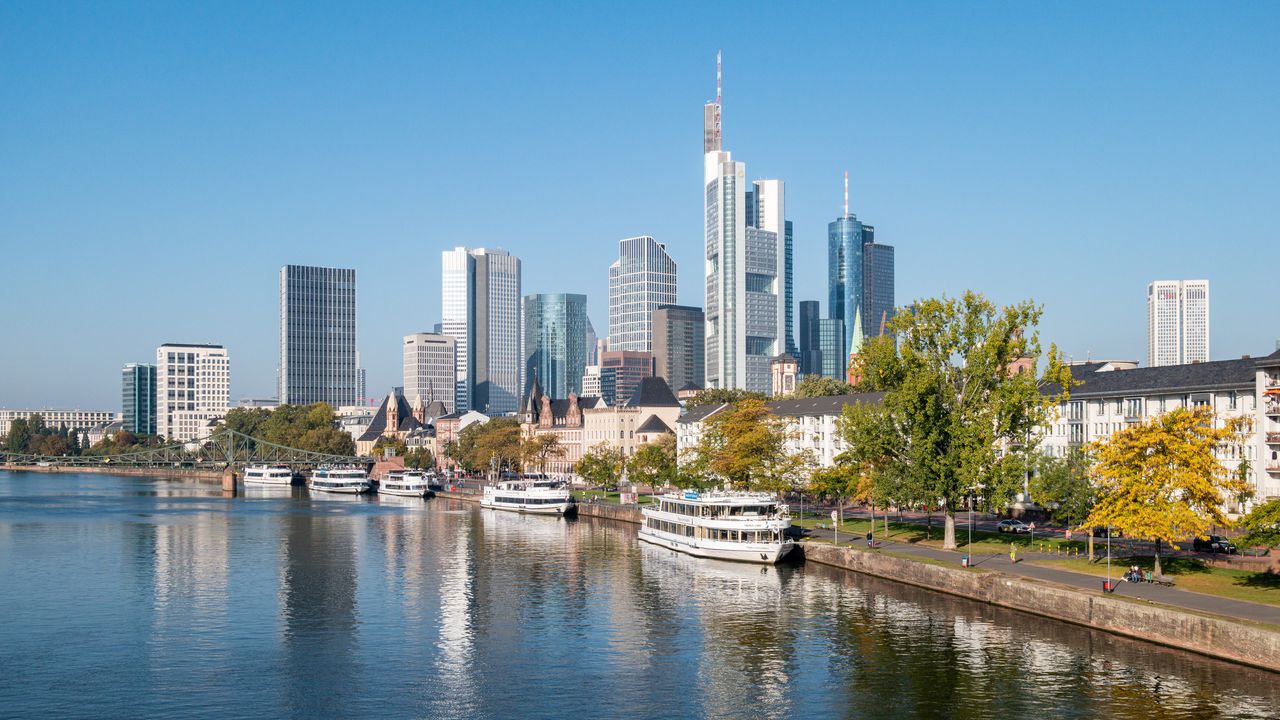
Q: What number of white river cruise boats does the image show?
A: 5